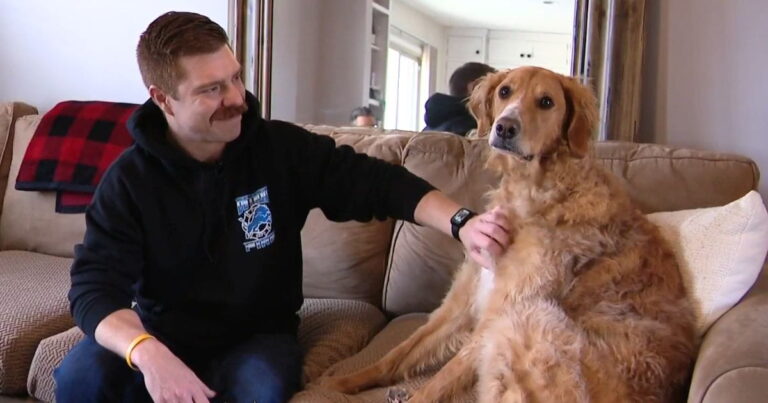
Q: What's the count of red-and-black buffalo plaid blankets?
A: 1